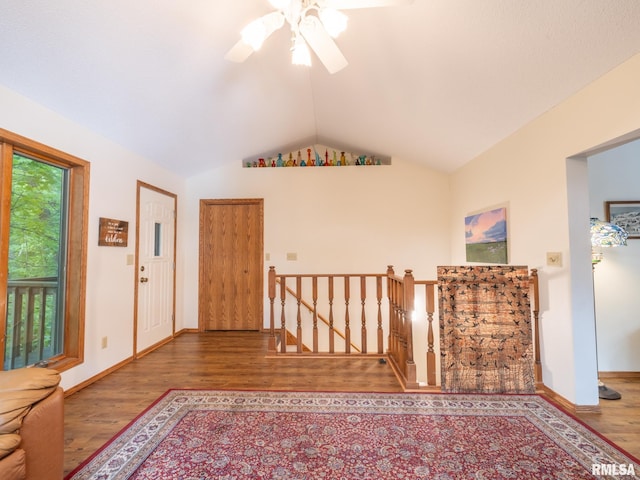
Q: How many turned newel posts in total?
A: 4